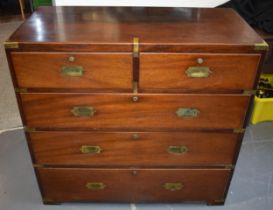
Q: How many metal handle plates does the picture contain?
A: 8